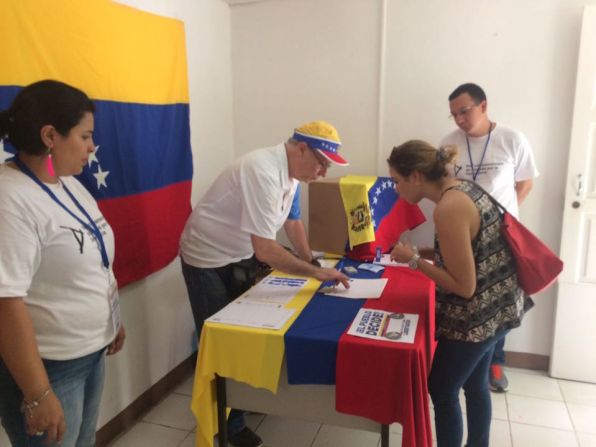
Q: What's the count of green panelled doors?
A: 0